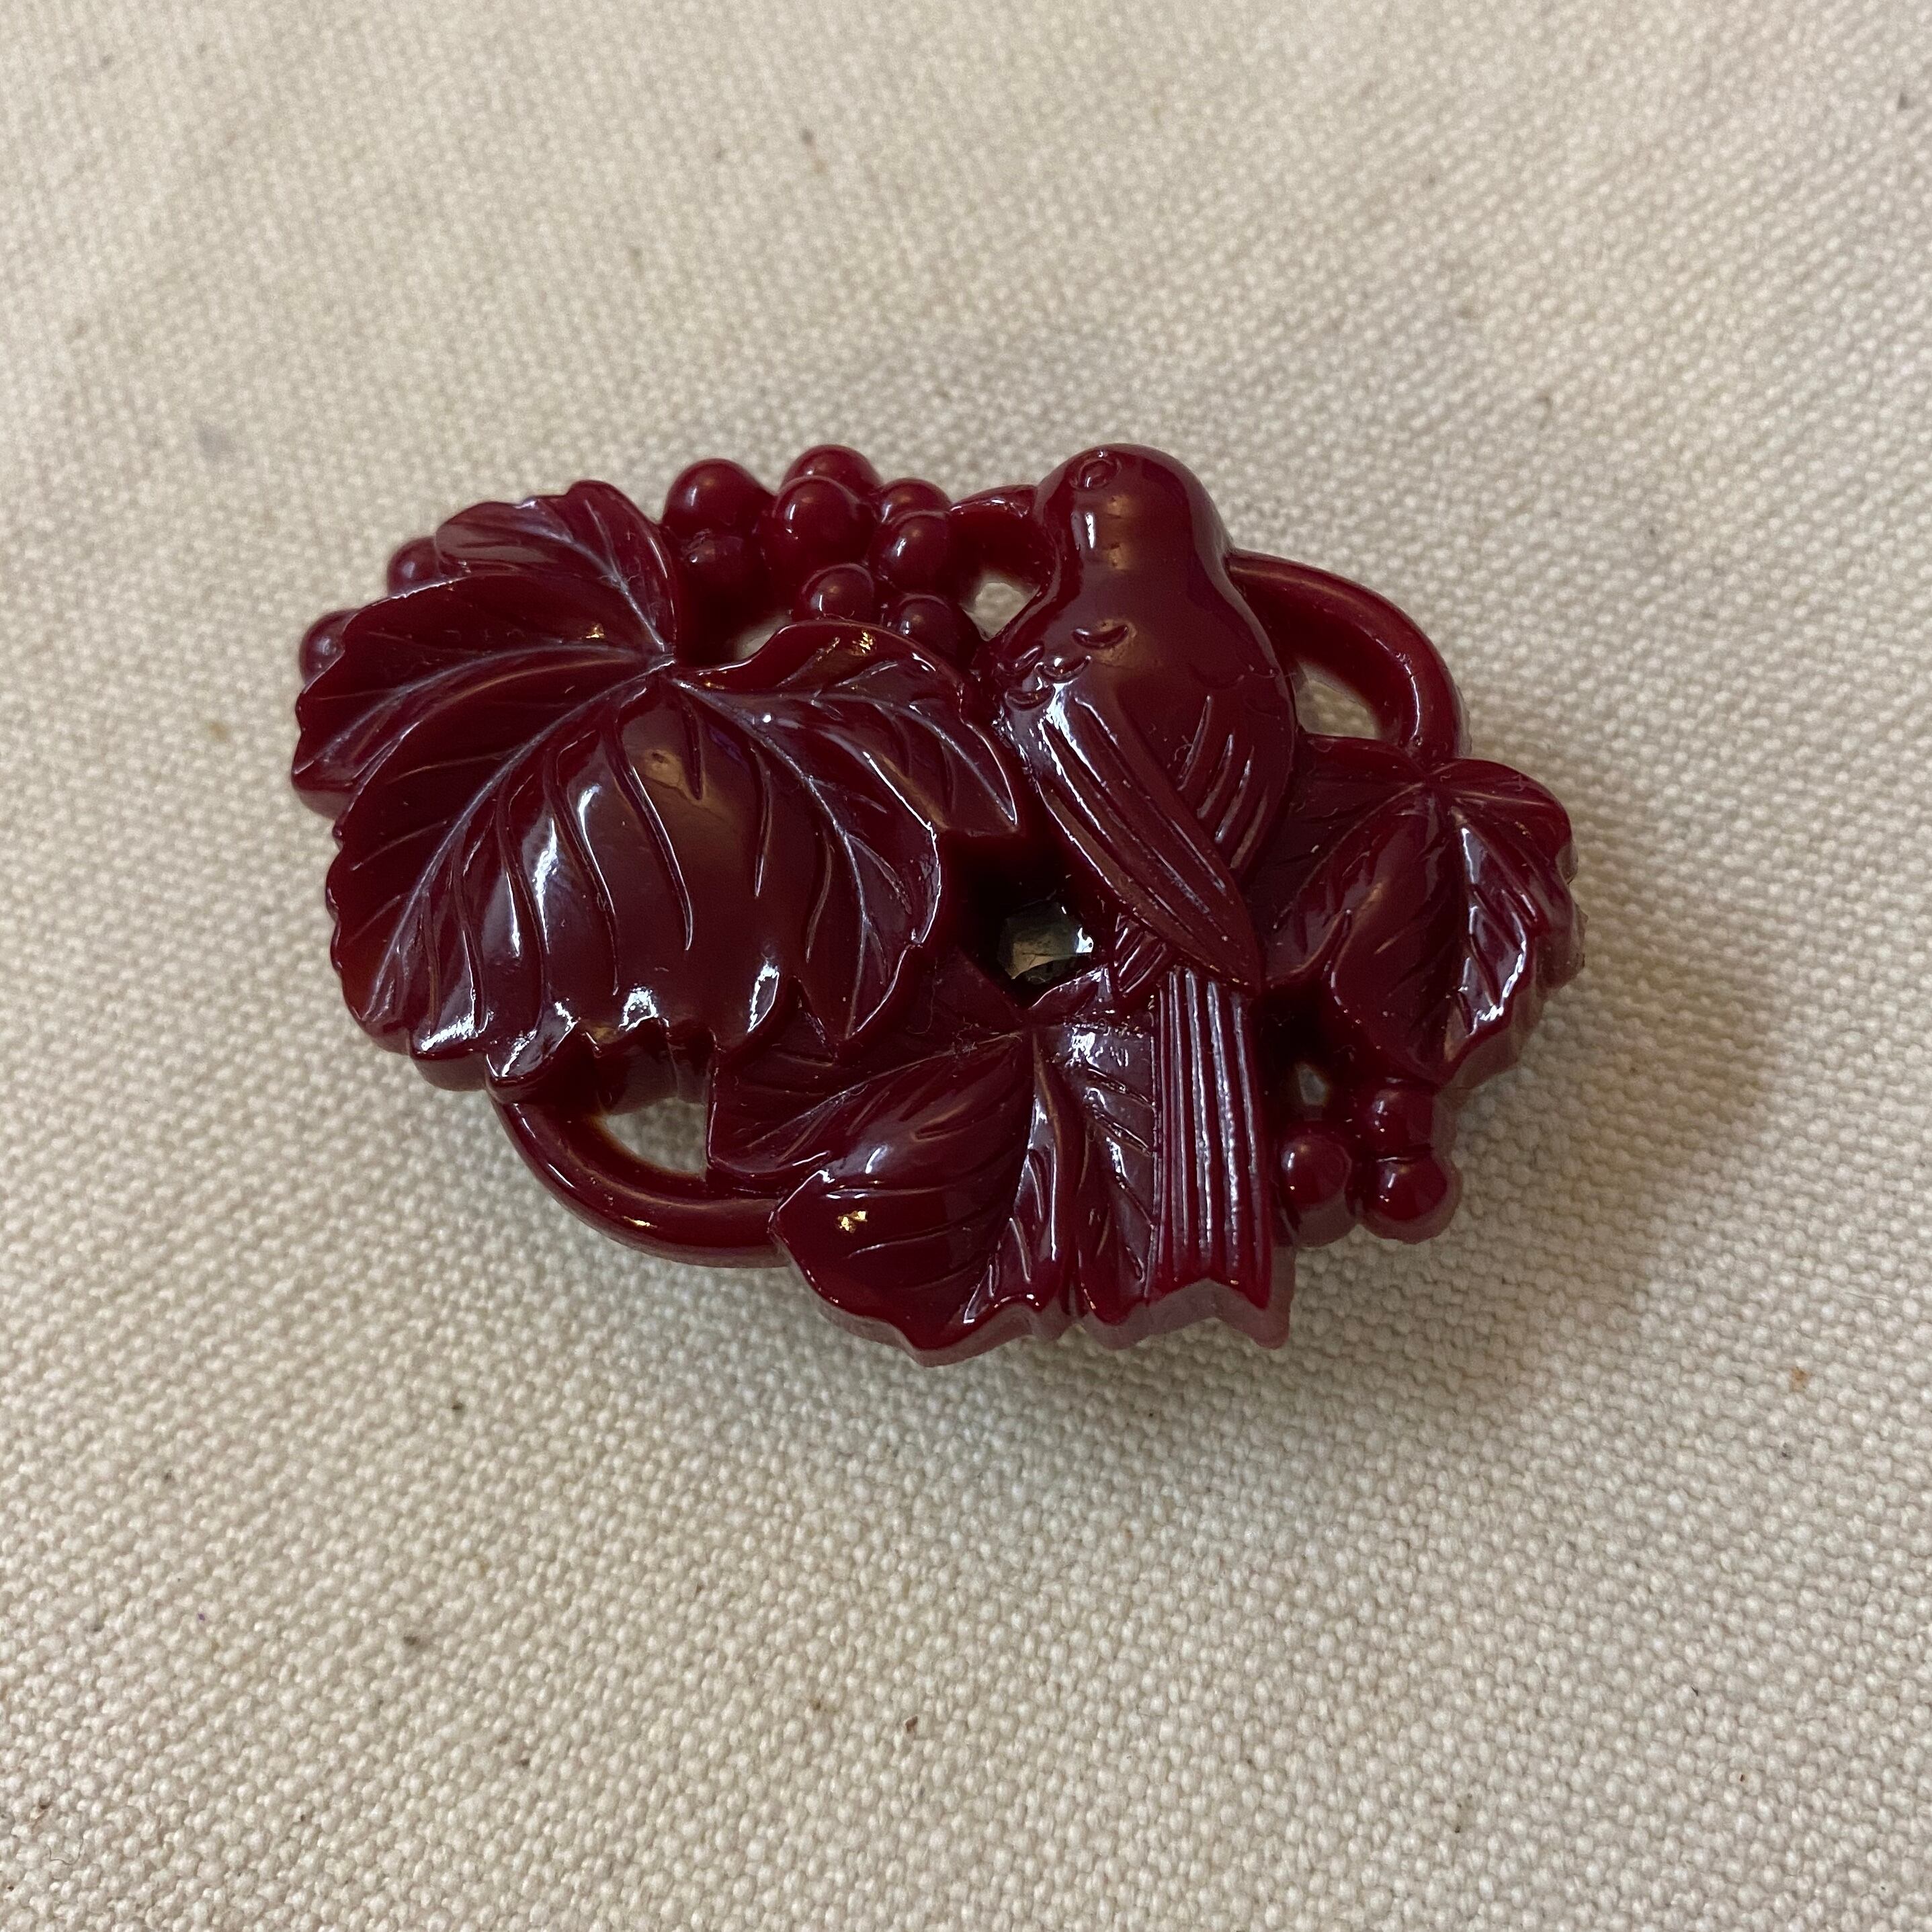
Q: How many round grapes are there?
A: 13